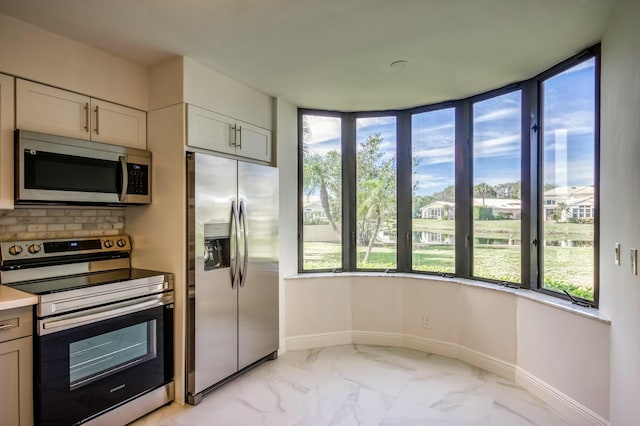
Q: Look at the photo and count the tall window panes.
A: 5